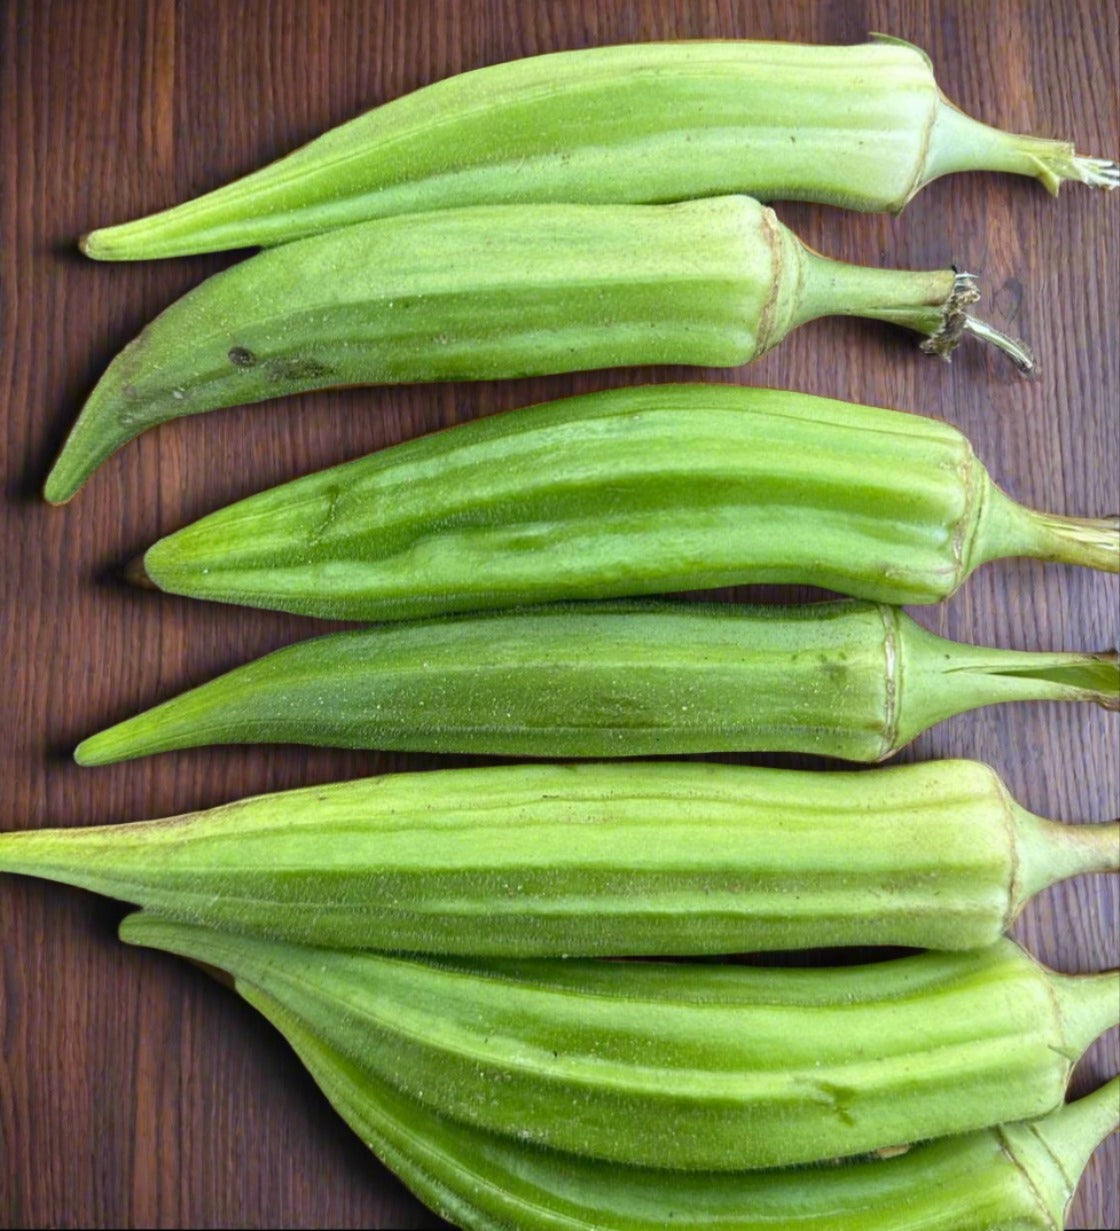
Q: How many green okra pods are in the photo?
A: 7